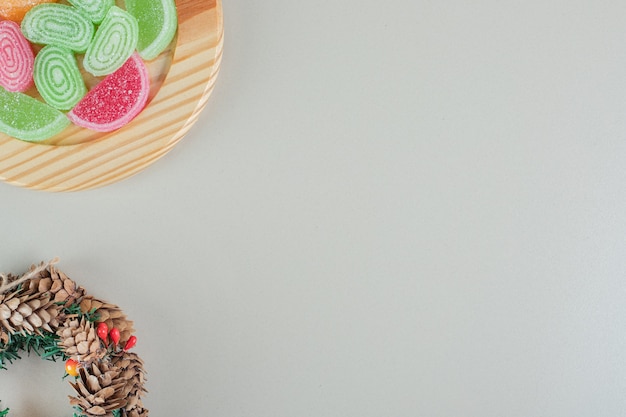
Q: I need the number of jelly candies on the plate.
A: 9